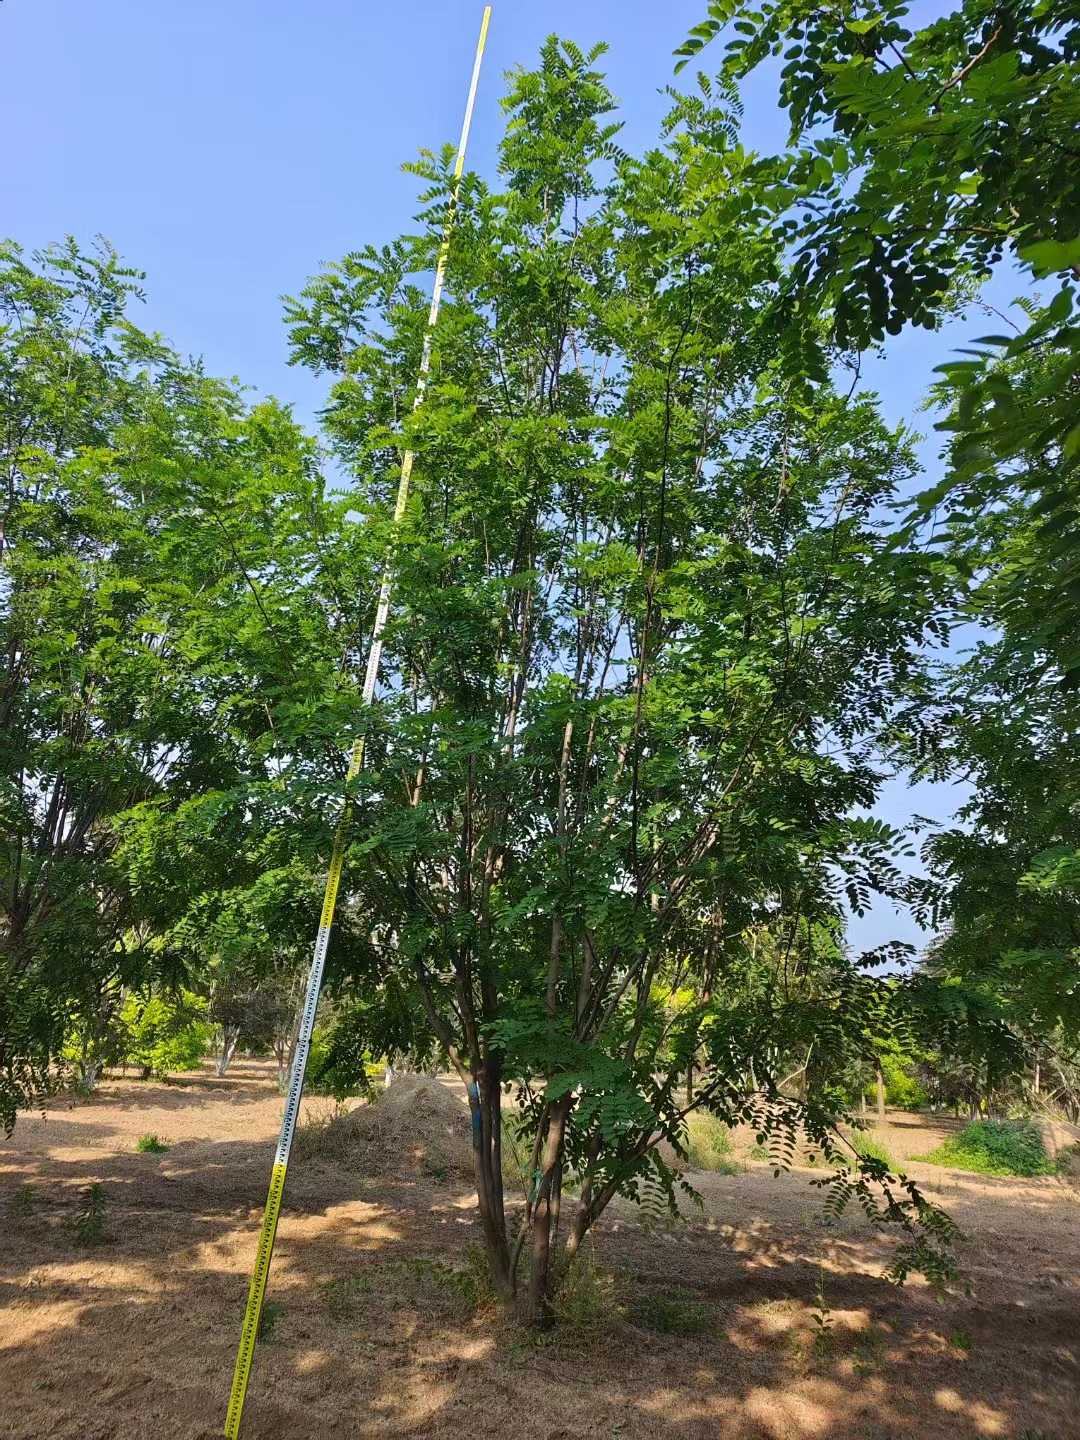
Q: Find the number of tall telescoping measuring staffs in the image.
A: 1